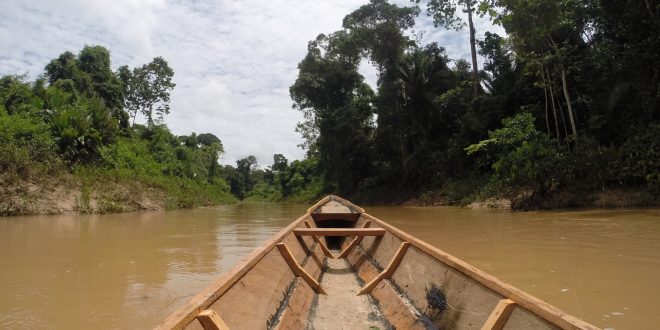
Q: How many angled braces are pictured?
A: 6